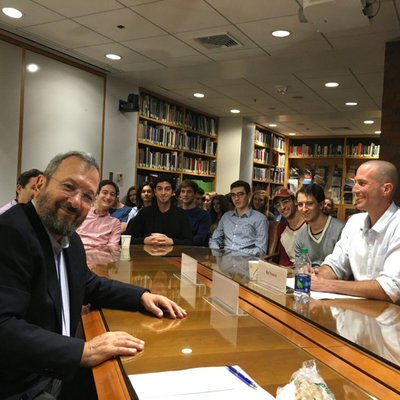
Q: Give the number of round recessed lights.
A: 11